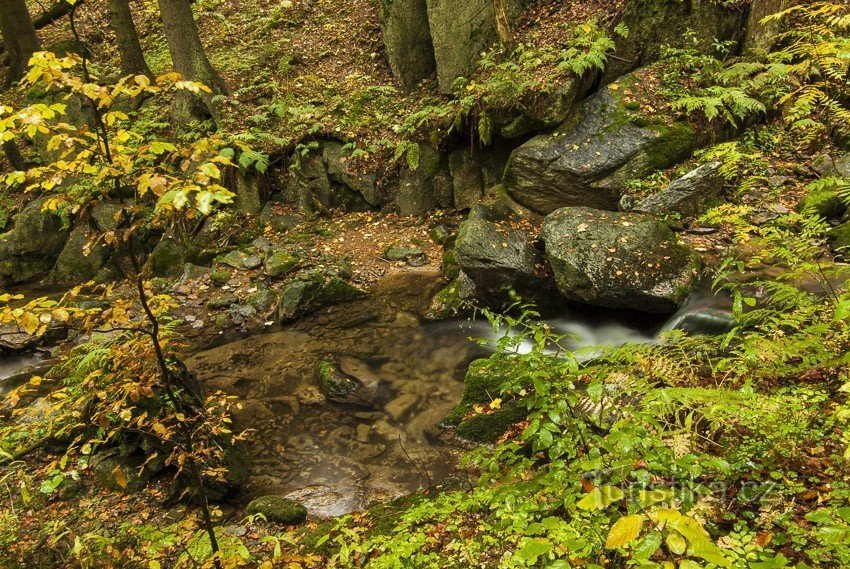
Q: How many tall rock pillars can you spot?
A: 2